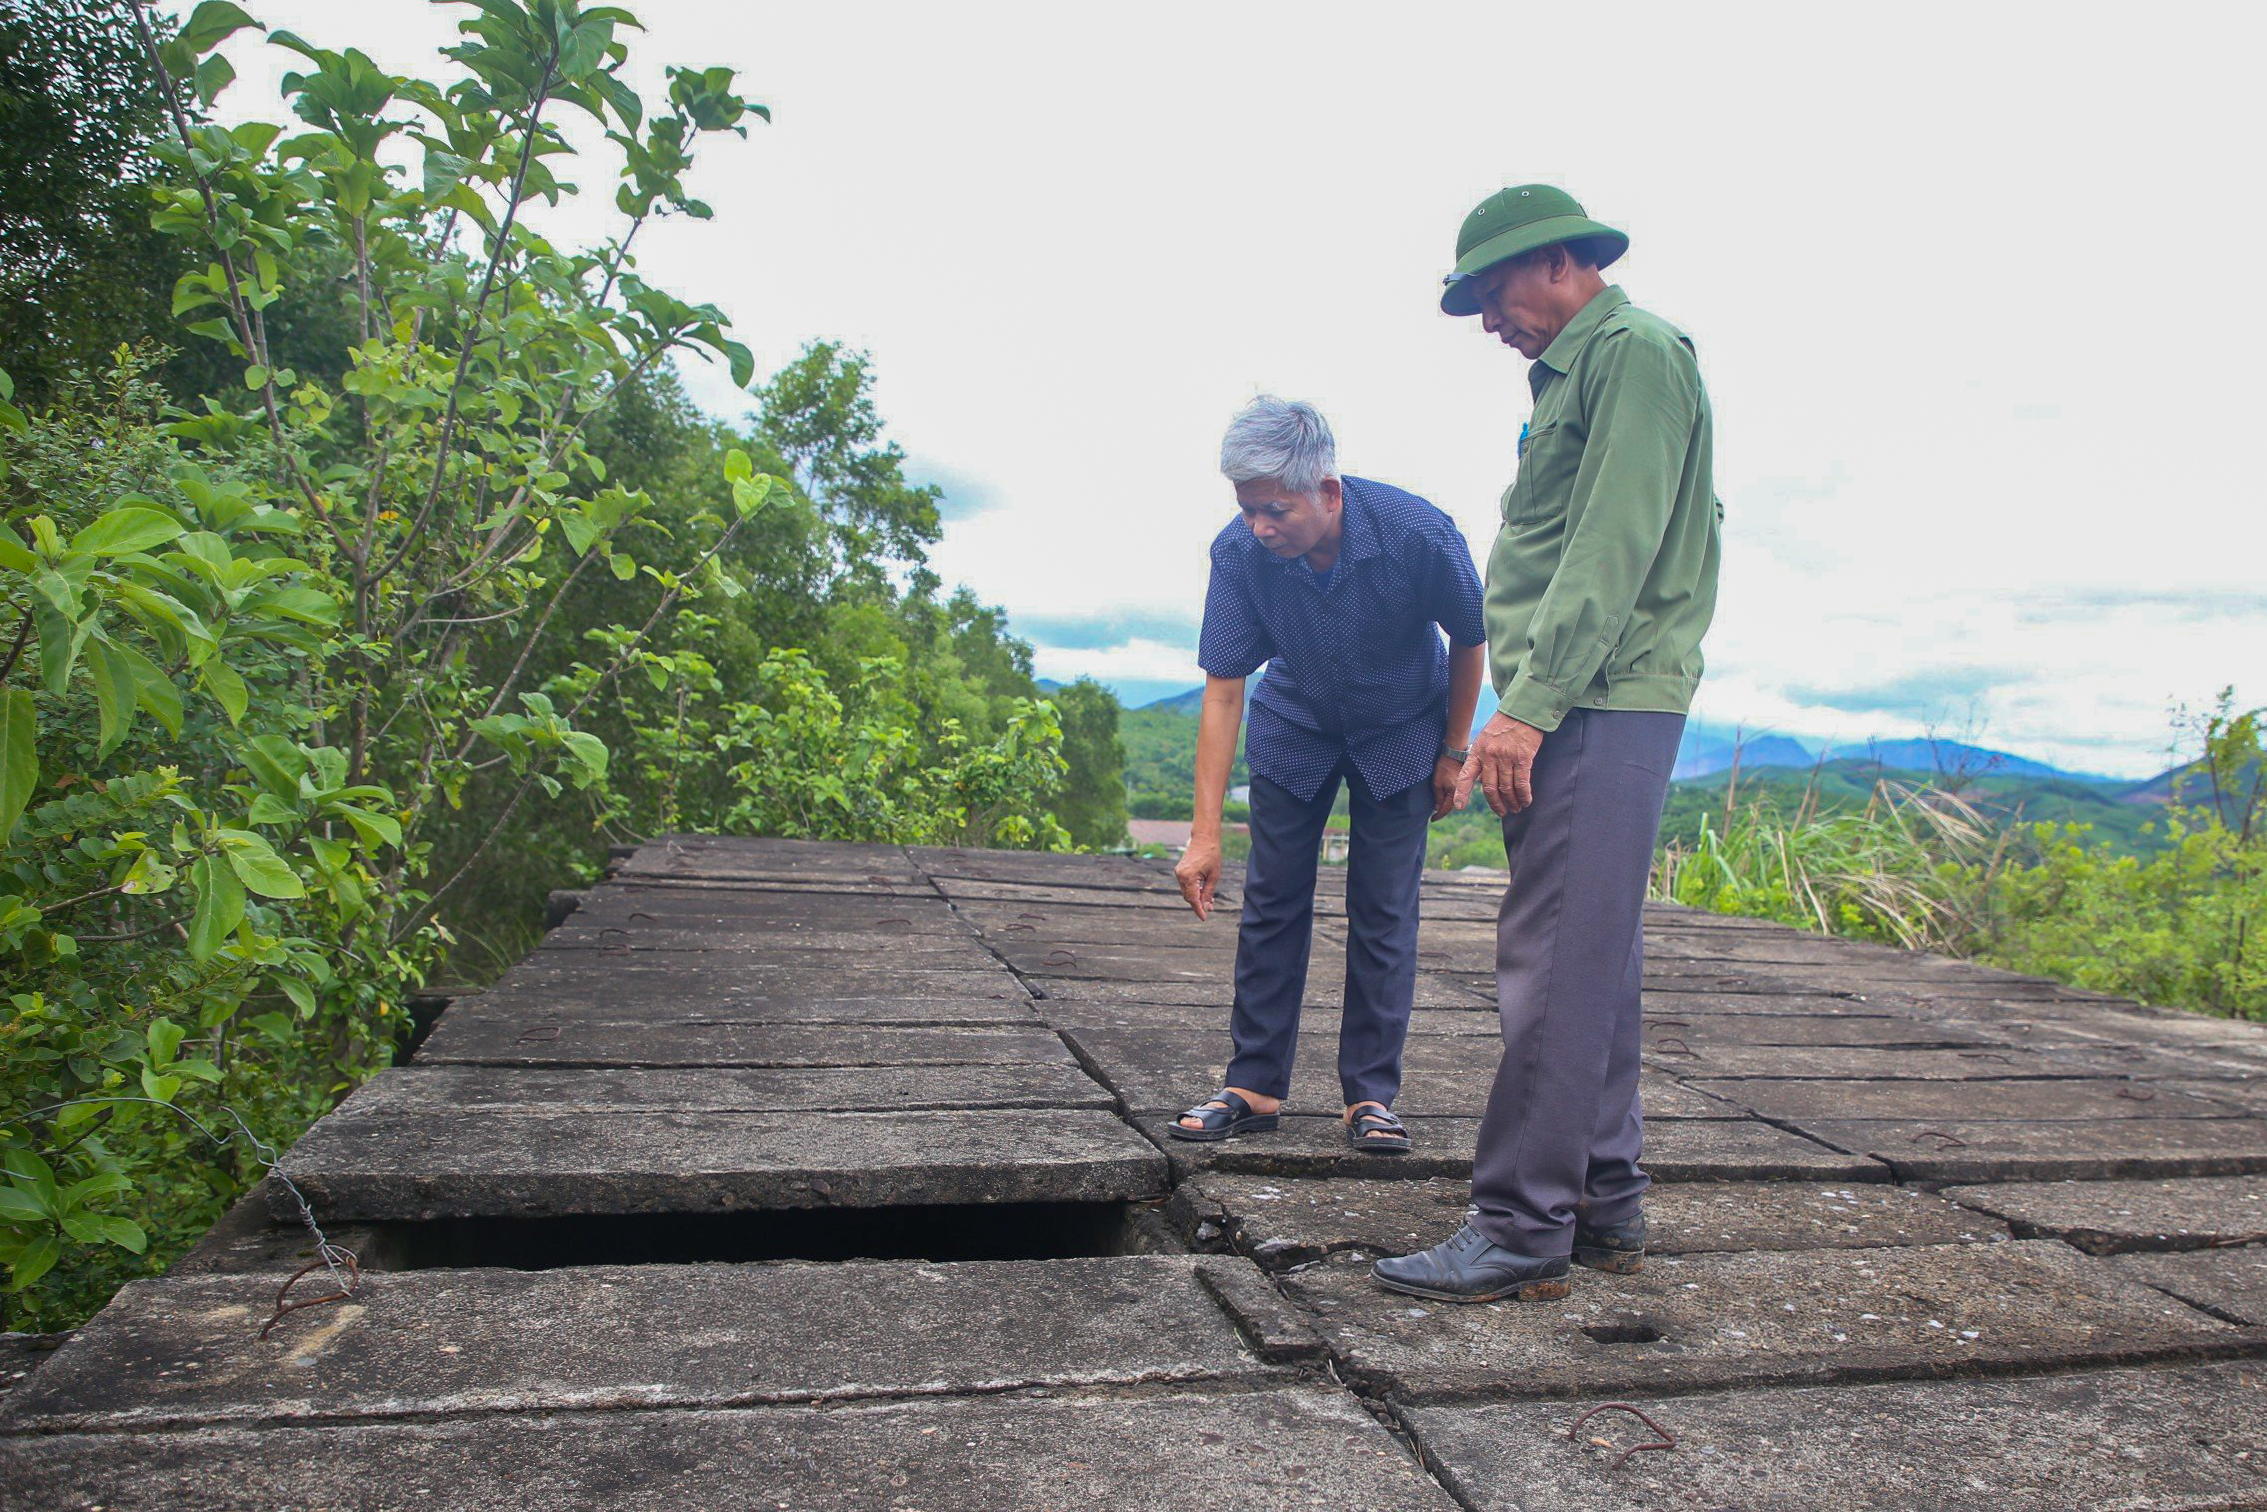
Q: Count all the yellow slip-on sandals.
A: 0